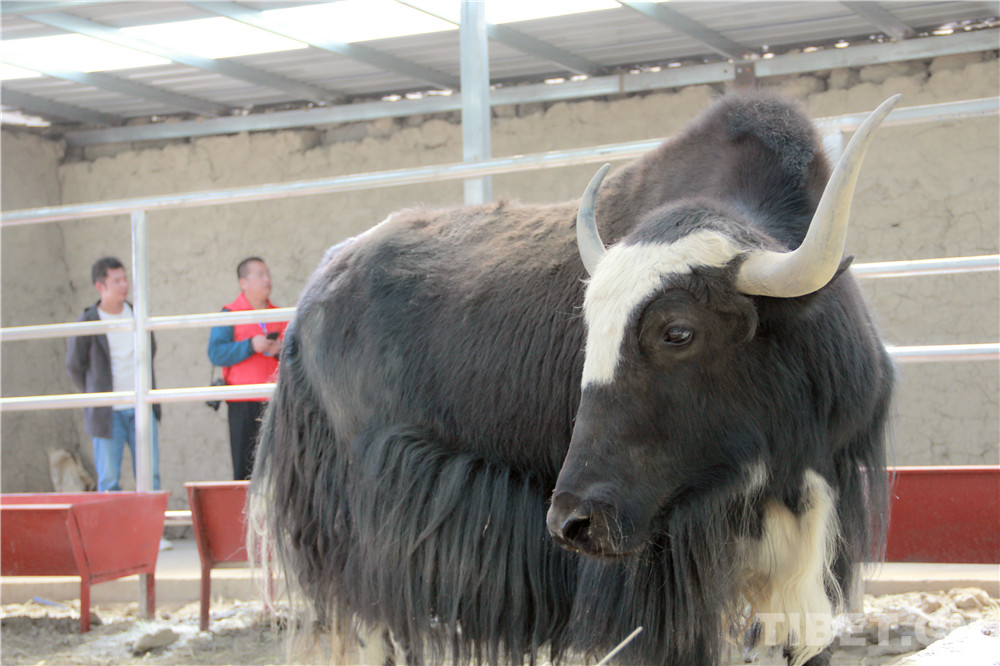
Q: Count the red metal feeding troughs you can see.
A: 3